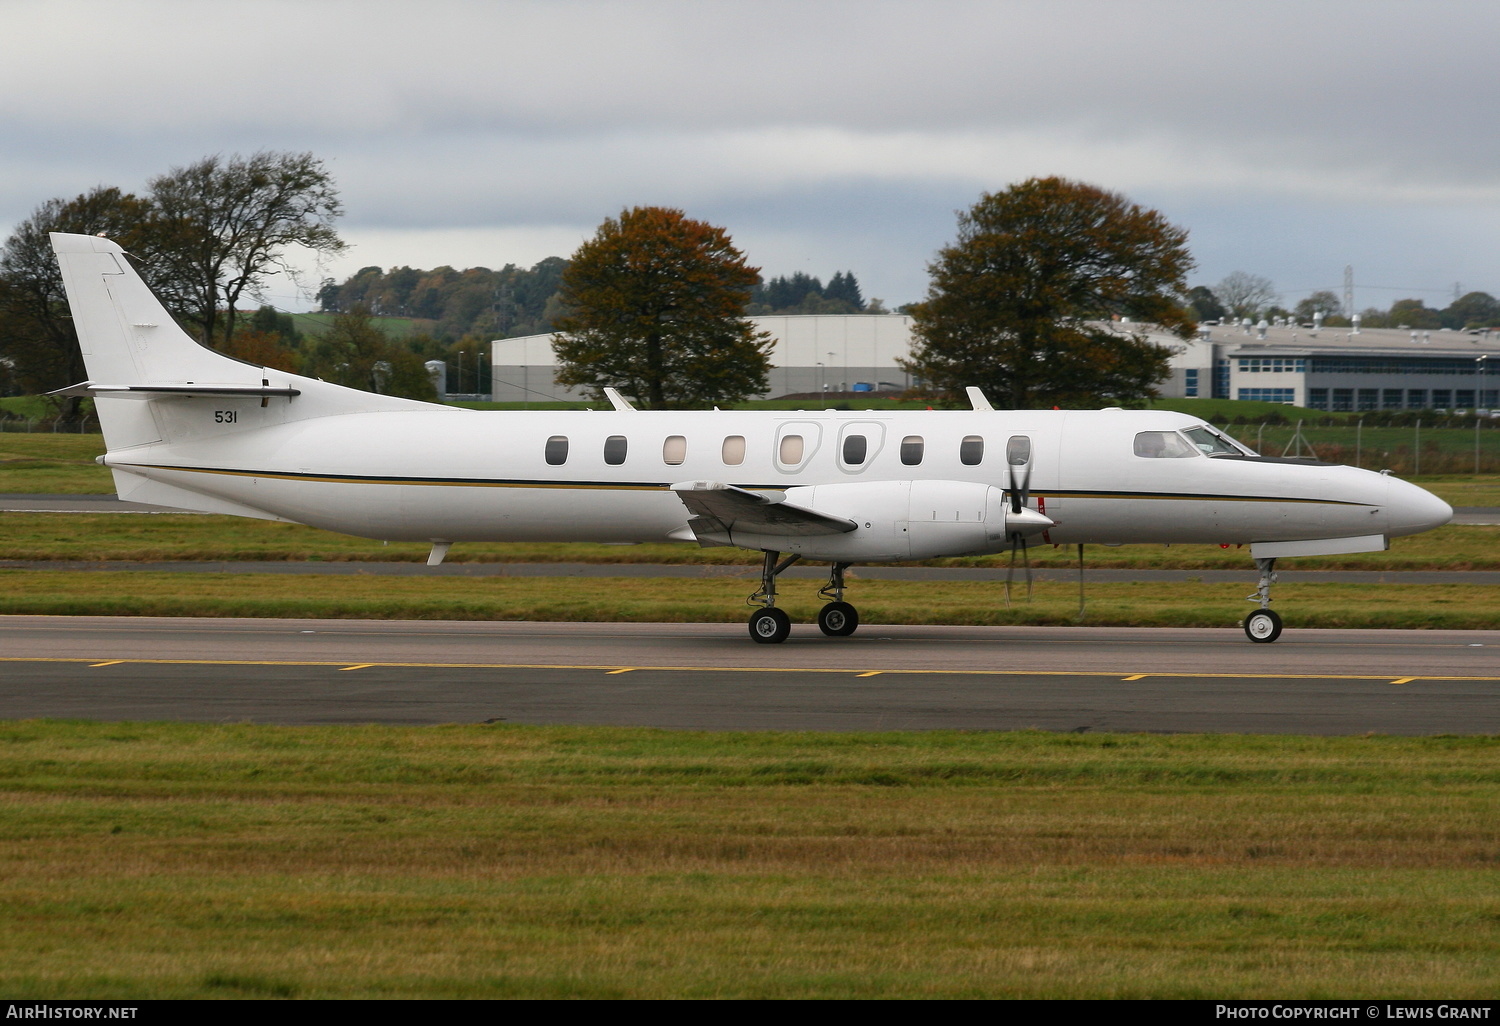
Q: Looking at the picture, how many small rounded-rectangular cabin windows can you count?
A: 9